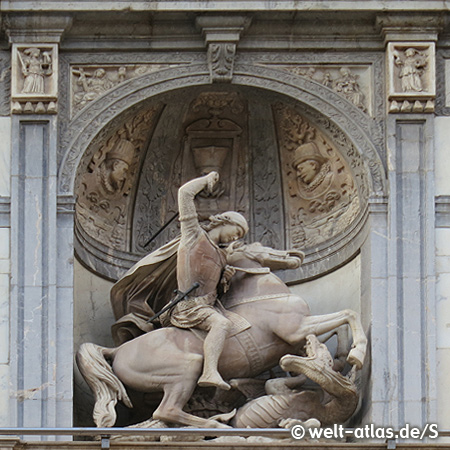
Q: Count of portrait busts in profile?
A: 2